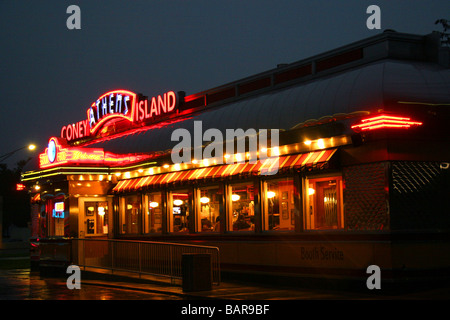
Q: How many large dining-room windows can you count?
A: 7